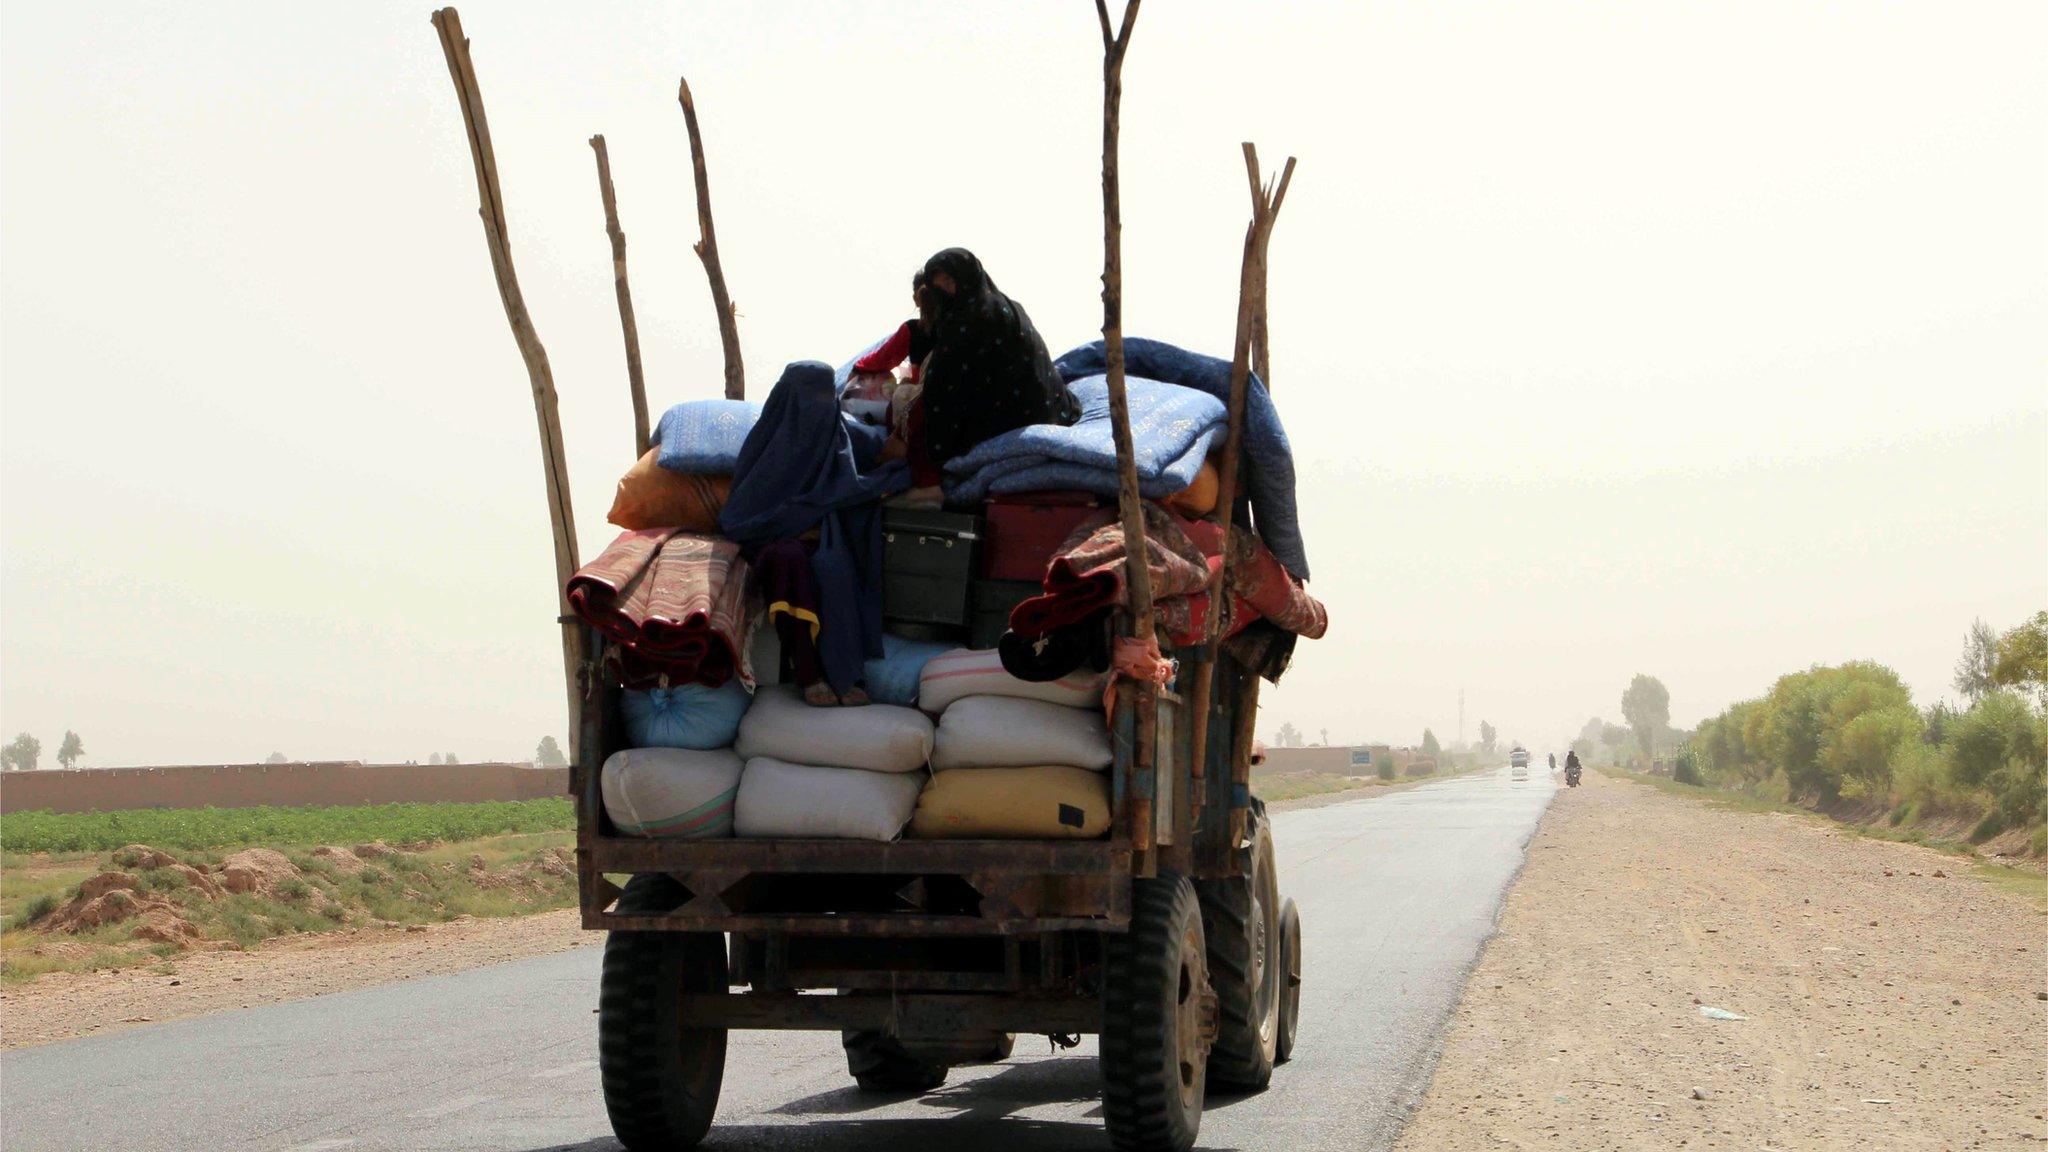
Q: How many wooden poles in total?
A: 6